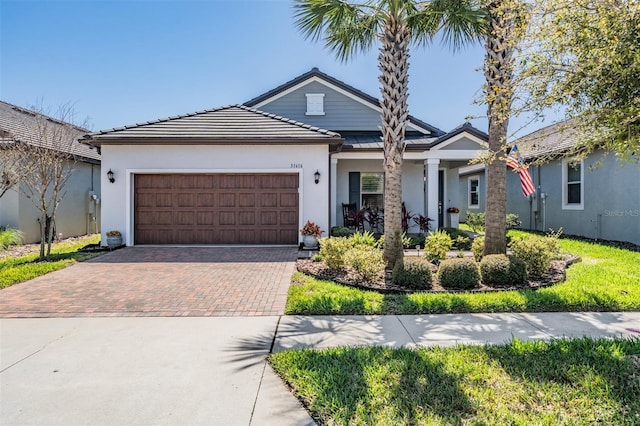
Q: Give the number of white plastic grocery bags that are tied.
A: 0